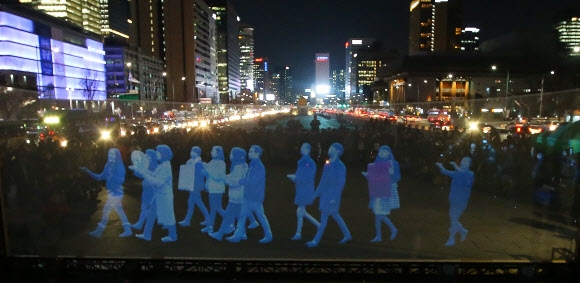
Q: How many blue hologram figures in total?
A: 11